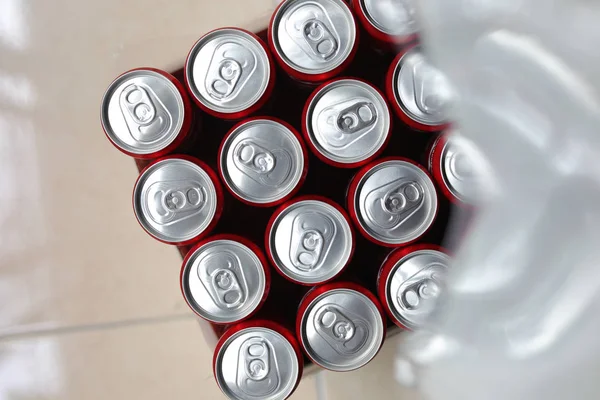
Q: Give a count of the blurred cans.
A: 4